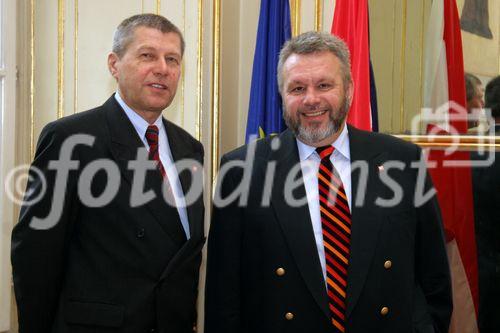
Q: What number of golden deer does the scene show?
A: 0